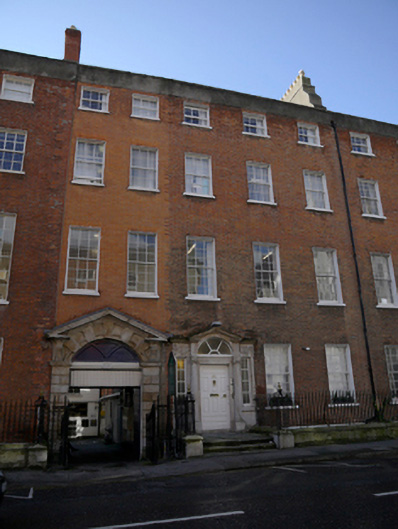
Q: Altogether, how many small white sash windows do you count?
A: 7